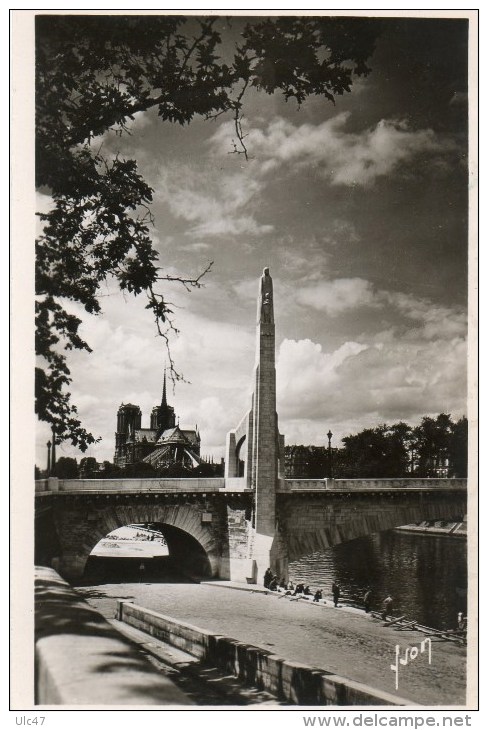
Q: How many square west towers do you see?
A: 2